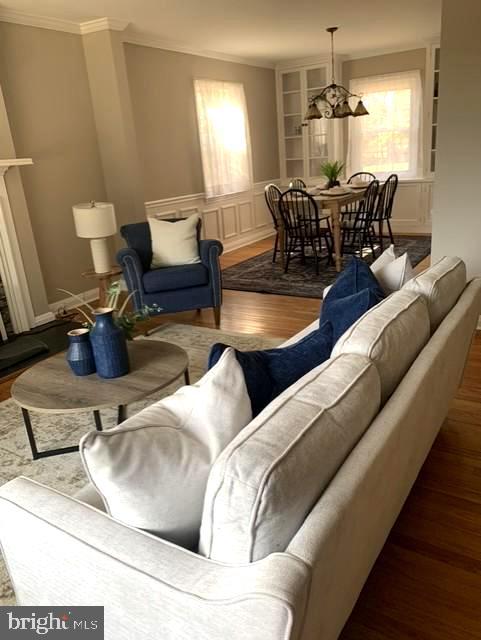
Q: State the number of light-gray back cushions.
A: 3